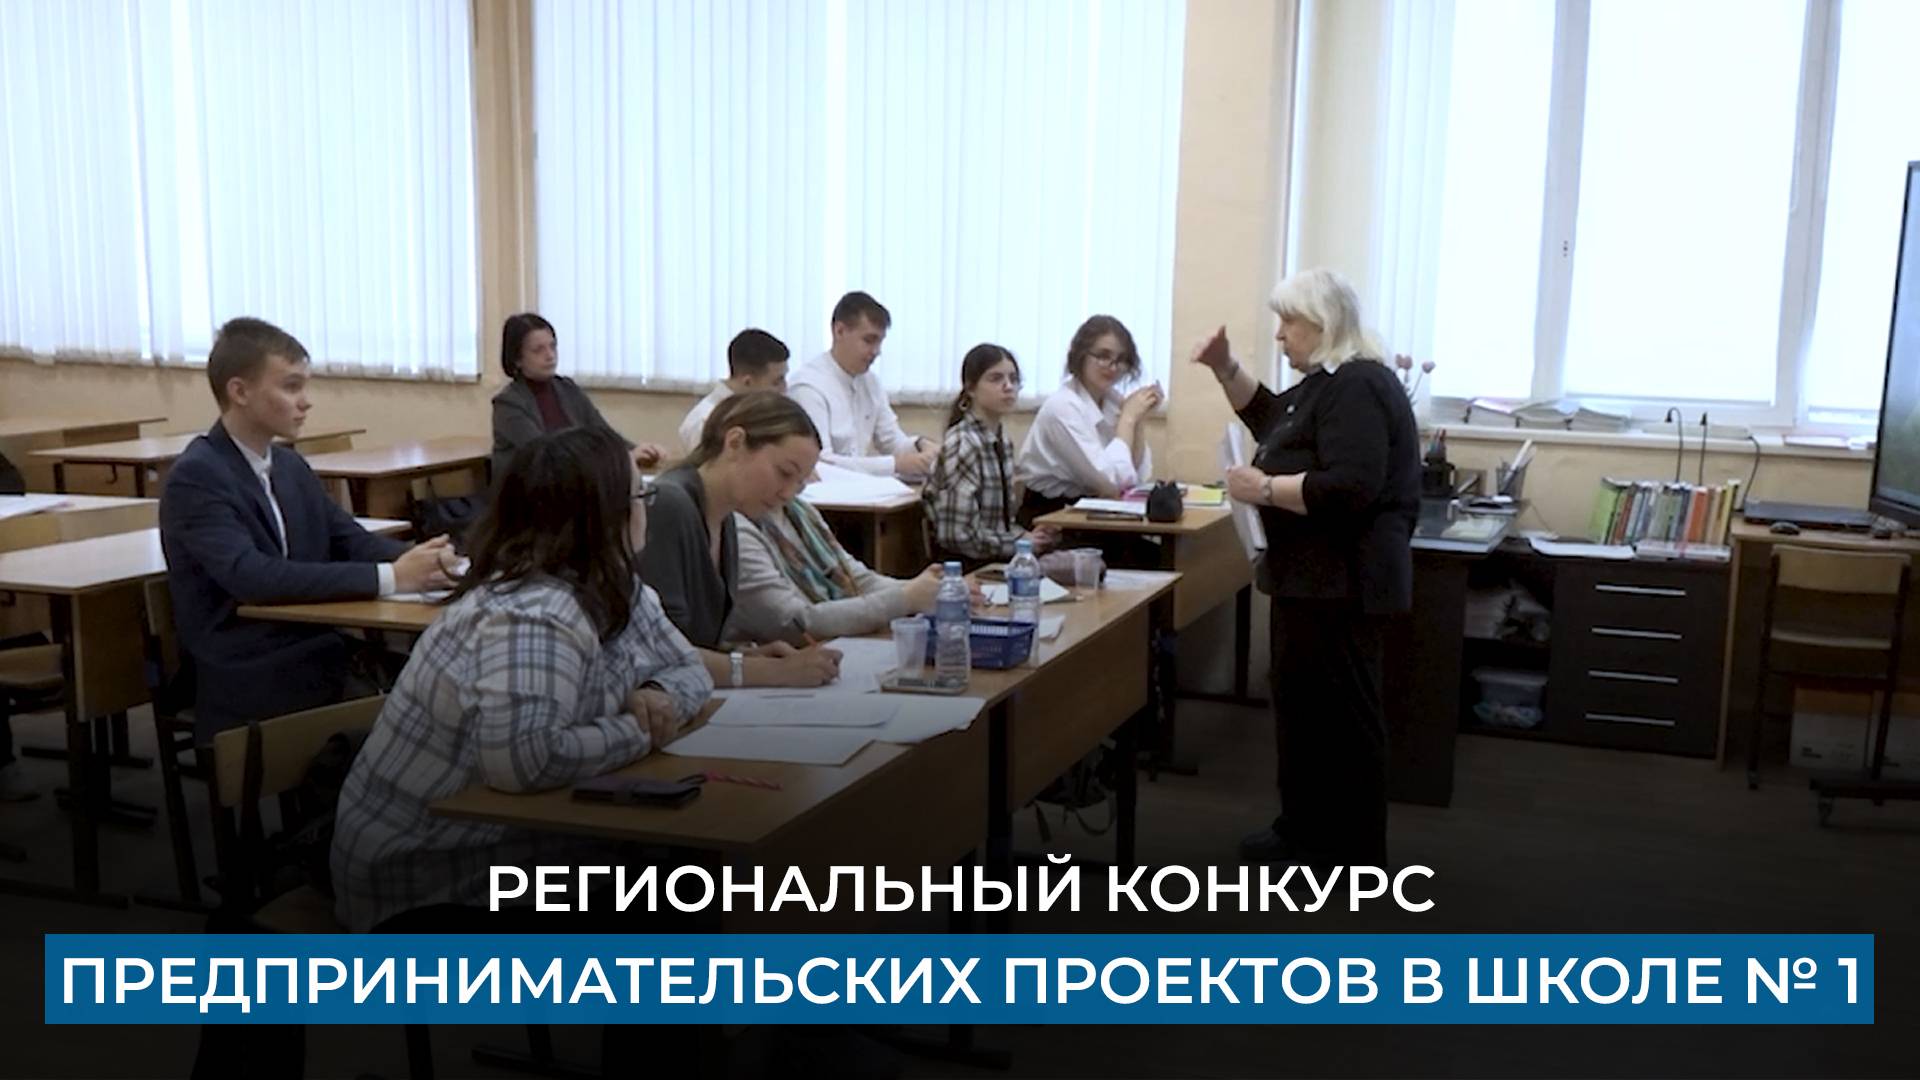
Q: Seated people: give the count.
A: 9